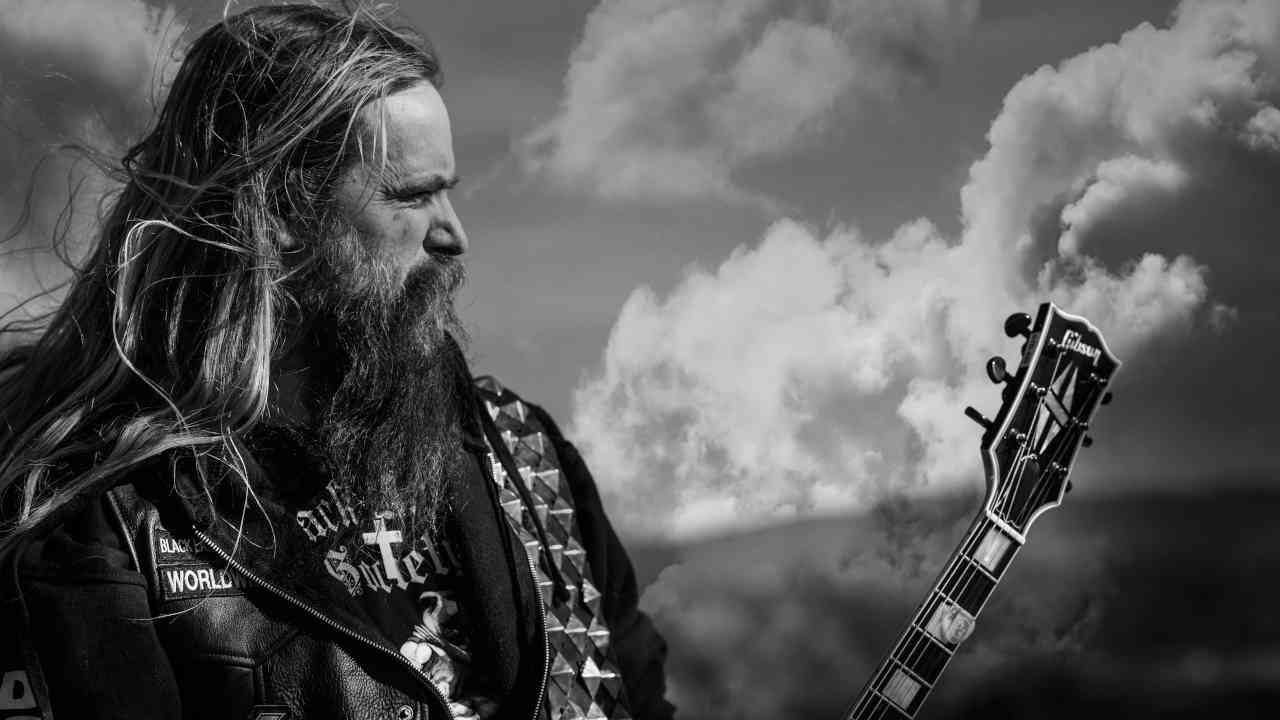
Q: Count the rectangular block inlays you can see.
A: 3